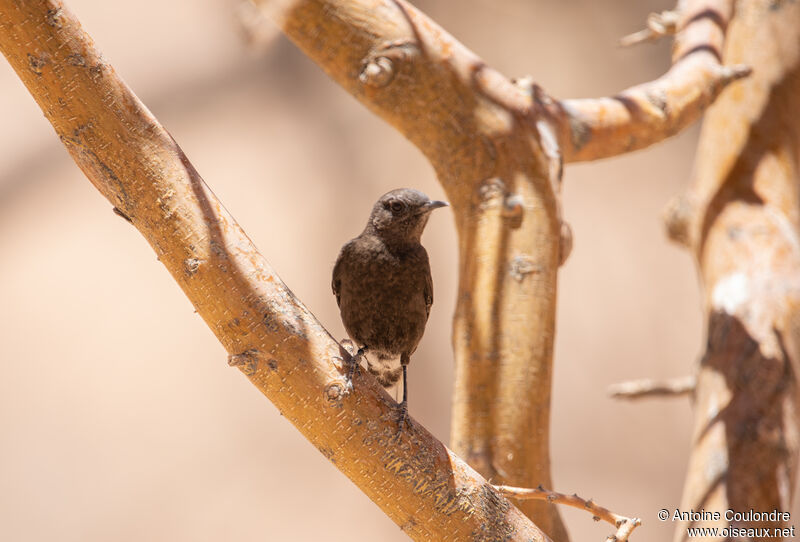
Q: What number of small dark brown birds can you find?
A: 1